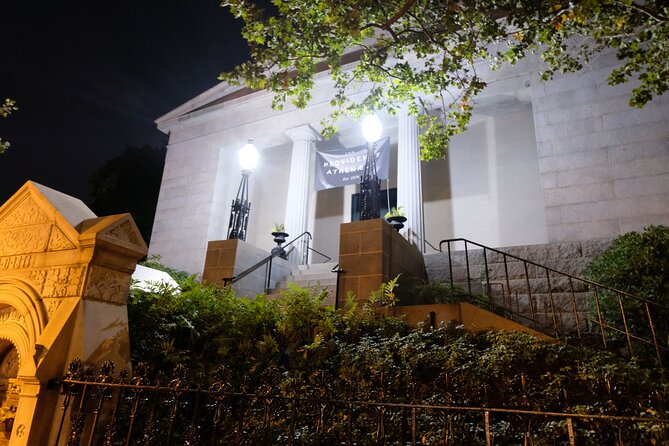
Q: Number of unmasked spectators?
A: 0